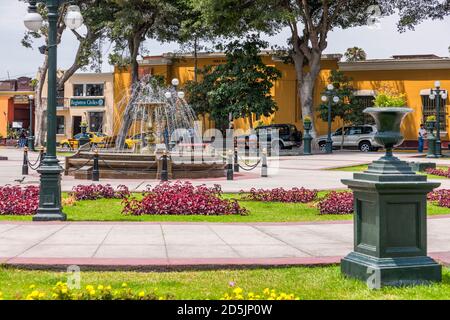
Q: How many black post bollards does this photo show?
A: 7